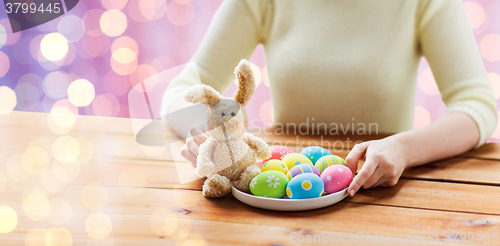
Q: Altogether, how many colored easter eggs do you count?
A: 9